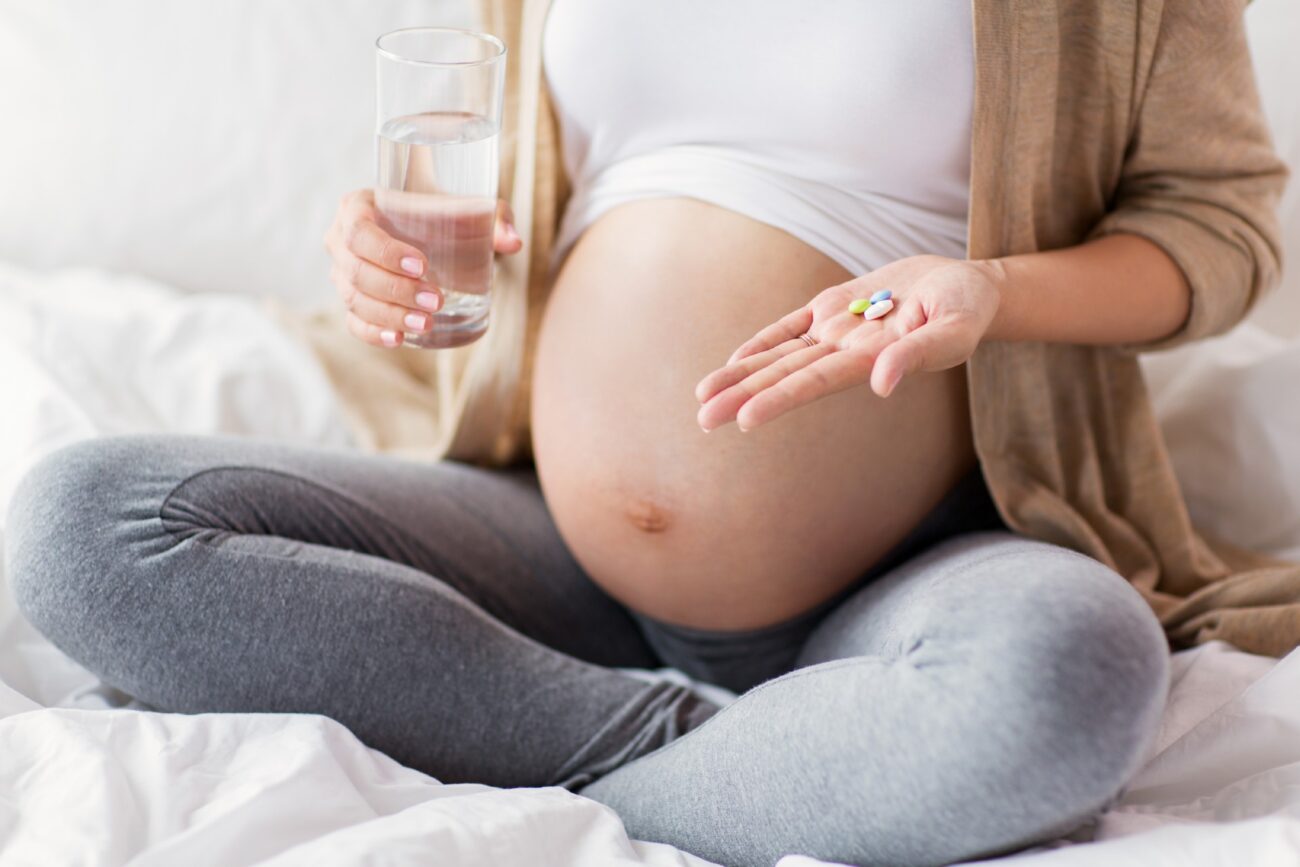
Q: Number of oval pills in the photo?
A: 3